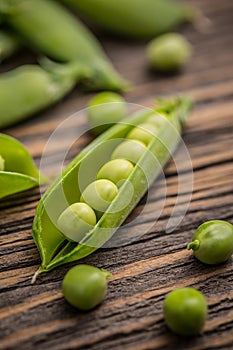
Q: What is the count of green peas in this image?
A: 11